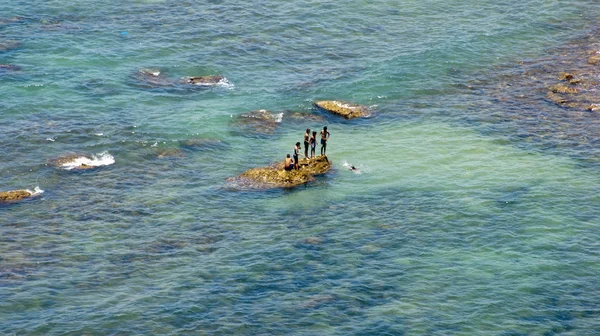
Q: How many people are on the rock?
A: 5